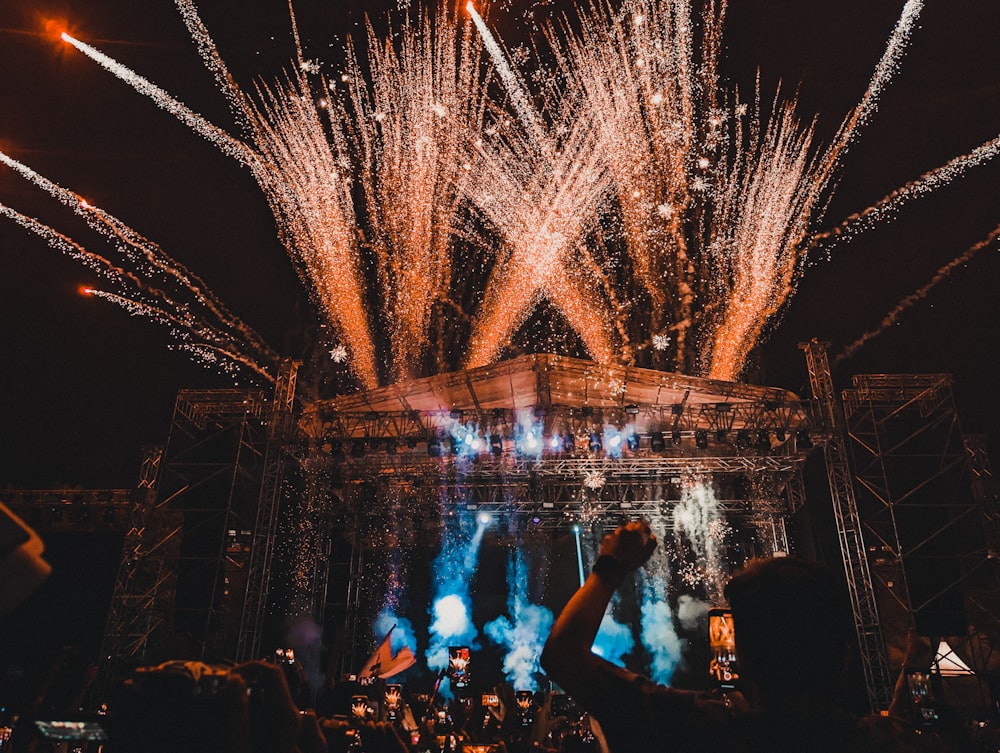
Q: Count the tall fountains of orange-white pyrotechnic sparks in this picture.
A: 6